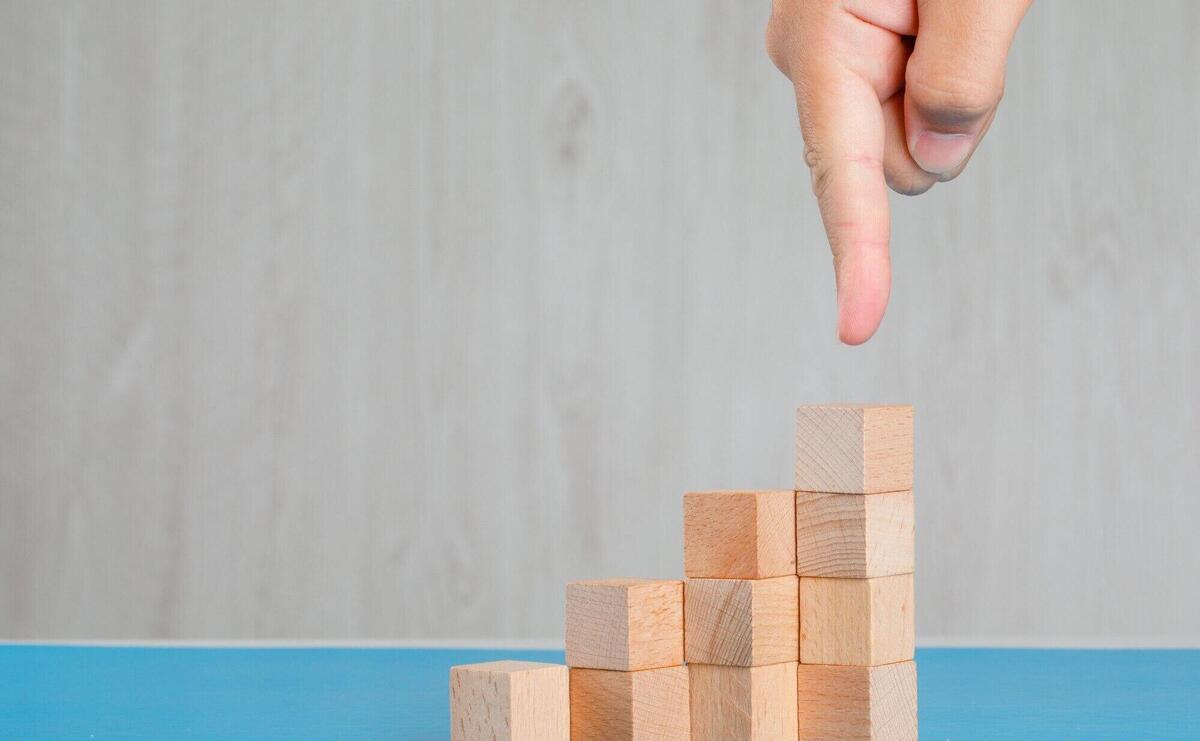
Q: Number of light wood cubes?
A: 10